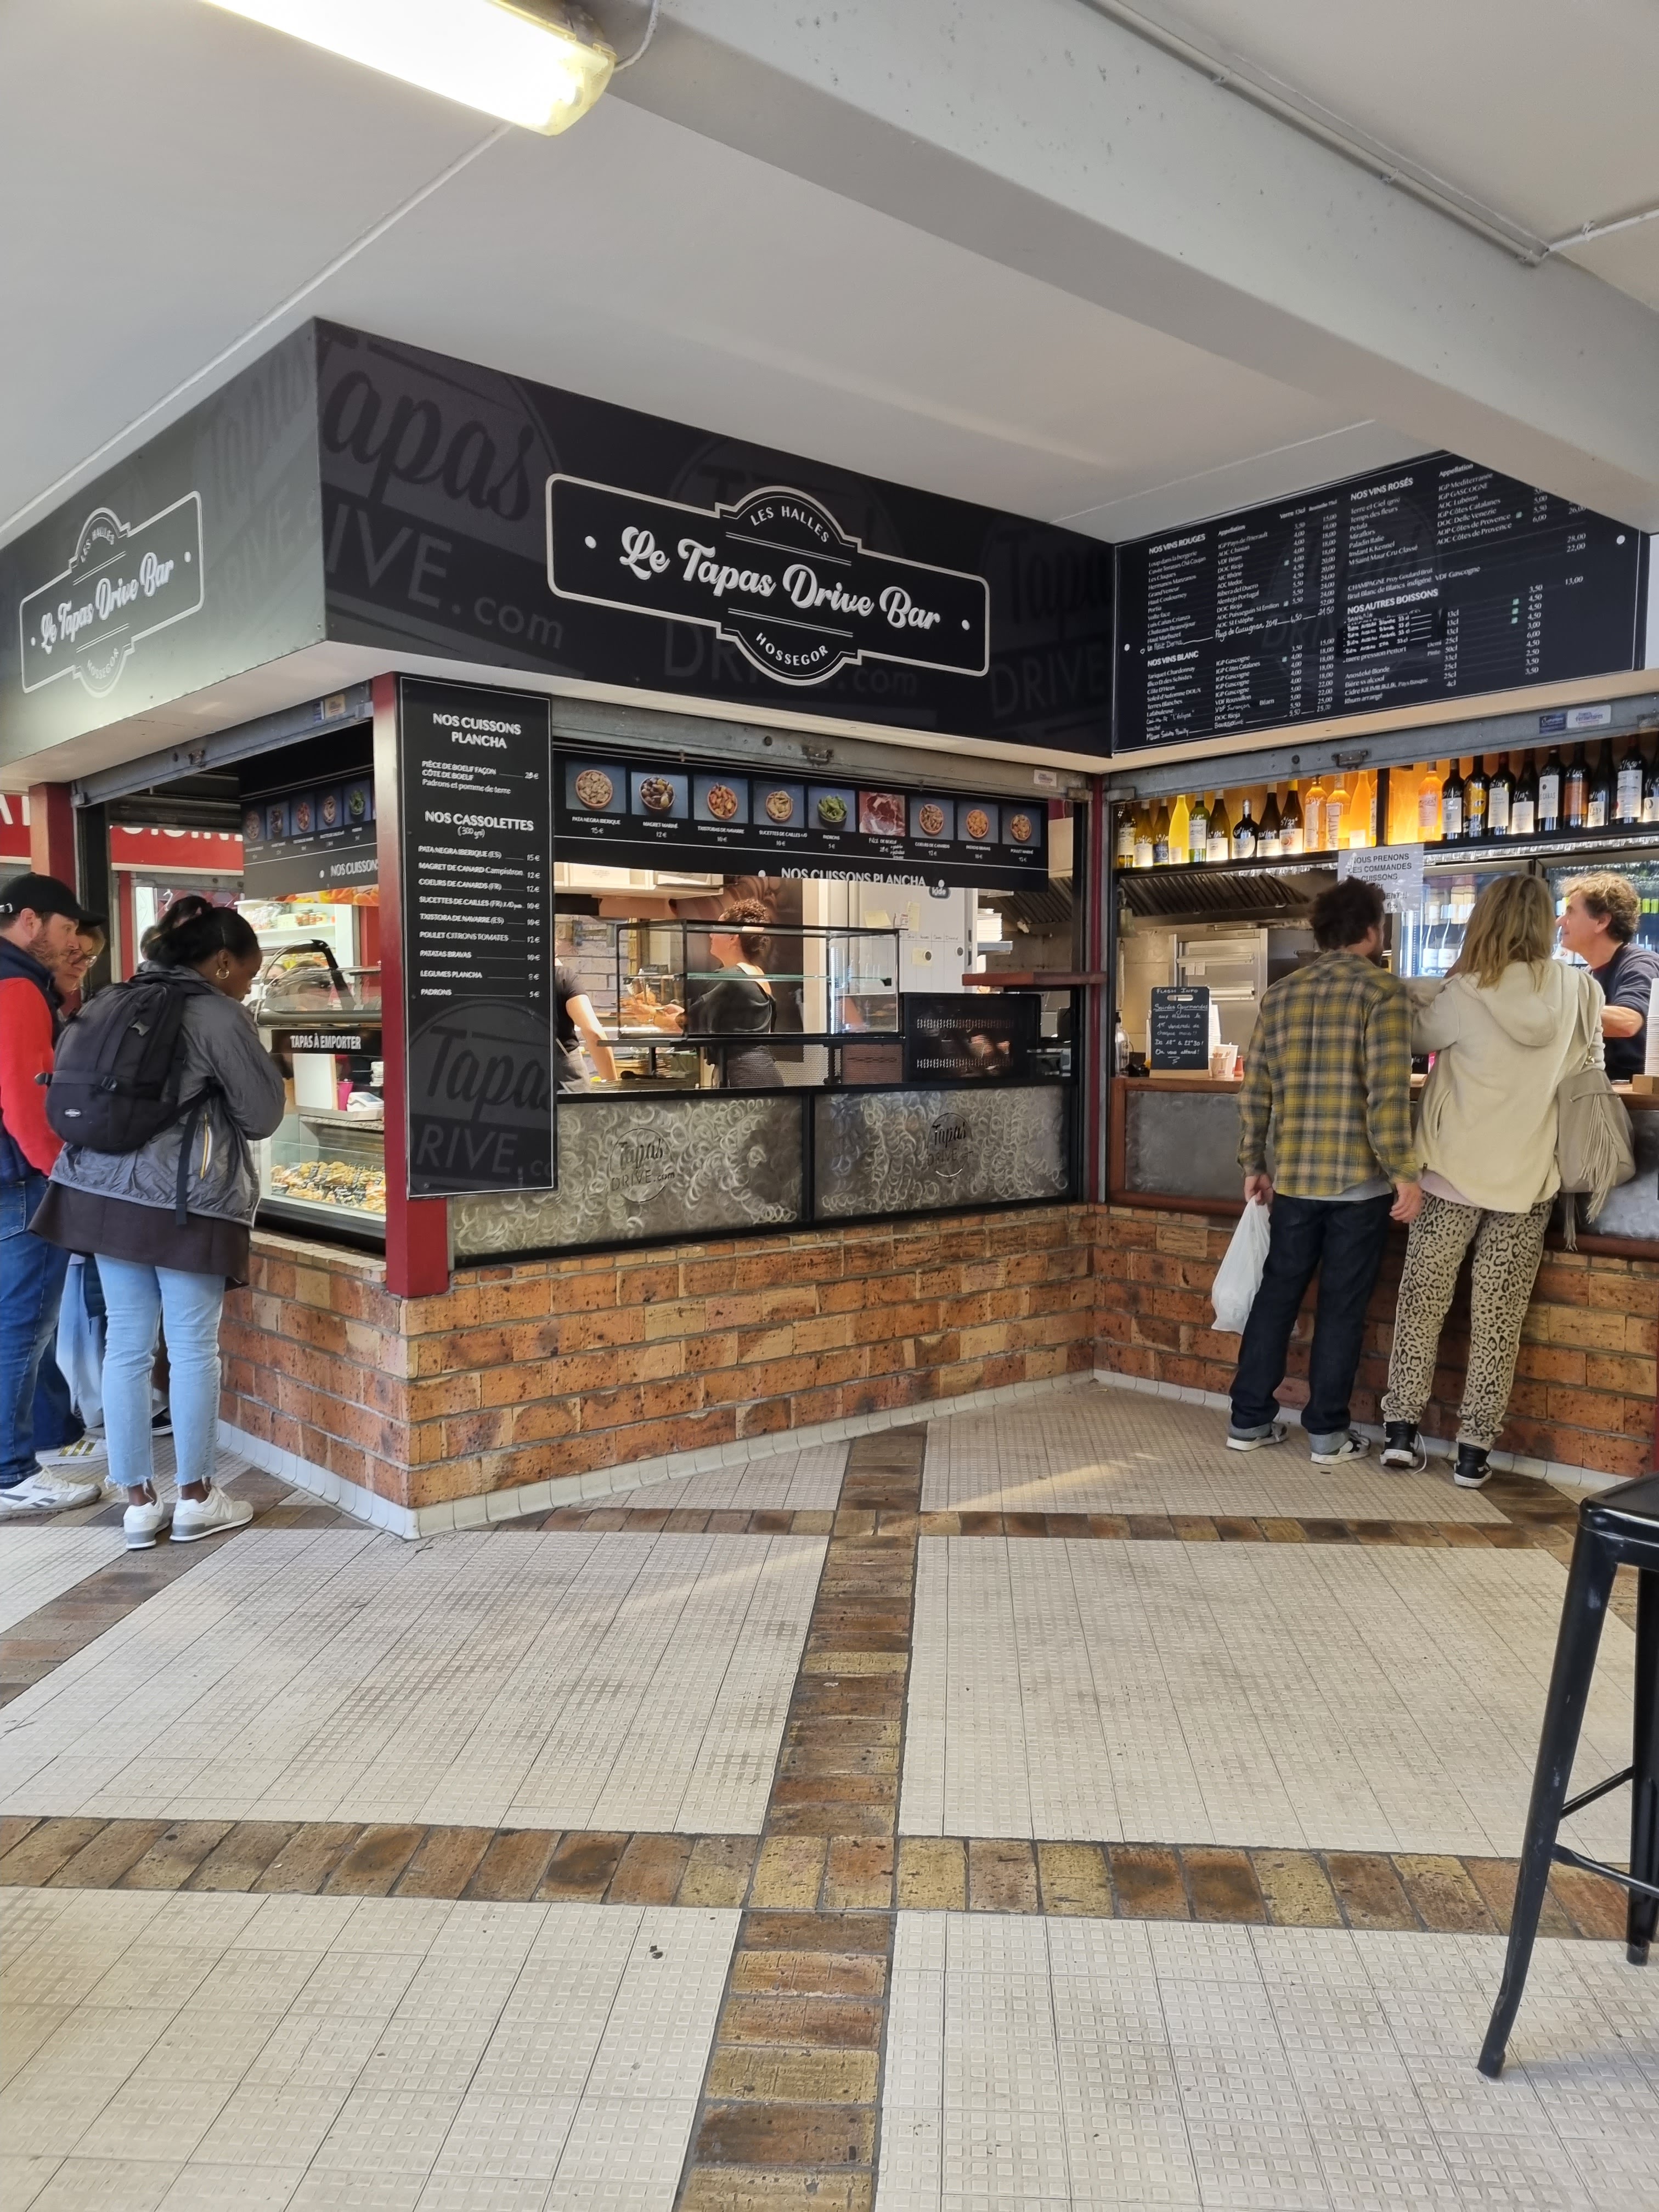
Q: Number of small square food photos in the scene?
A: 14